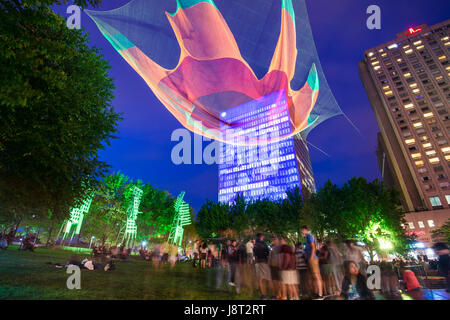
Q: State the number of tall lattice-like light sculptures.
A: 3